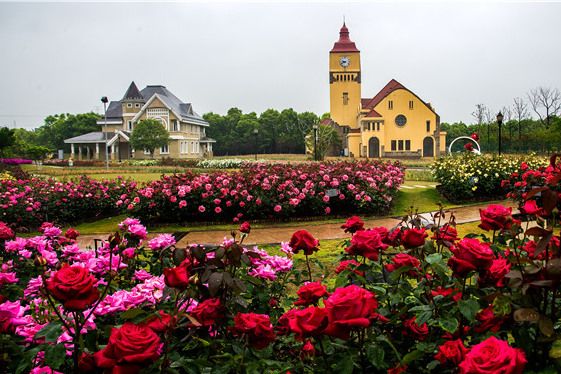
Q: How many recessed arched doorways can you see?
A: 2